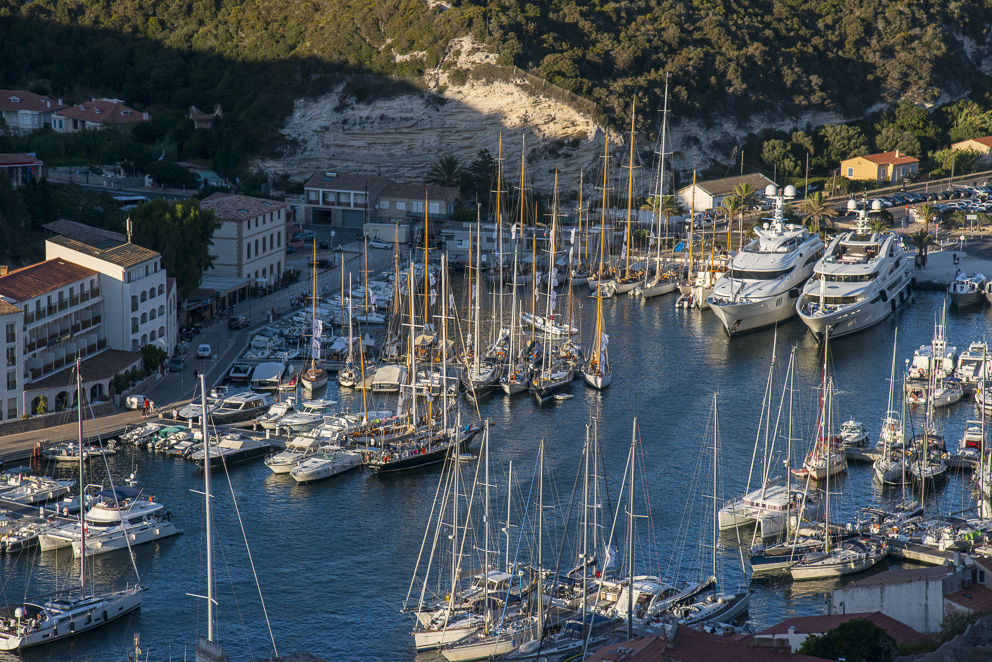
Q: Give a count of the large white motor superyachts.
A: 2